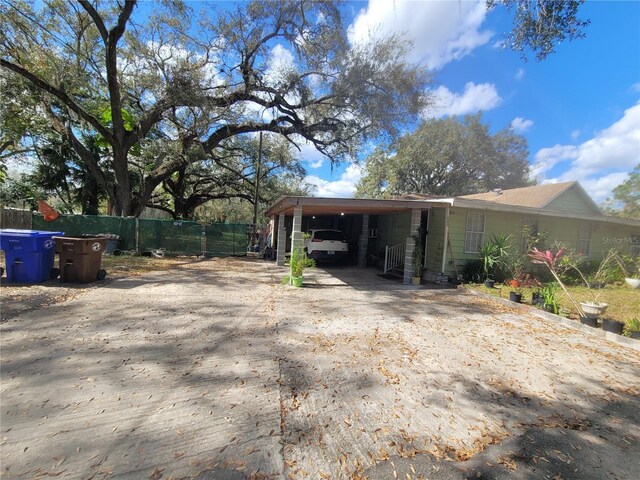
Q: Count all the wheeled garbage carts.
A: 2